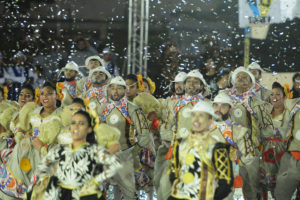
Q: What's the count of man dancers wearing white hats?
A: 10